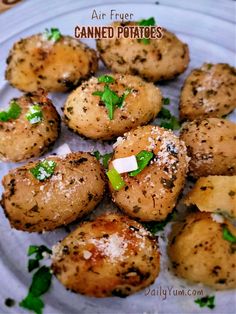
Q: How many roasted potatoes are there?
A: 11